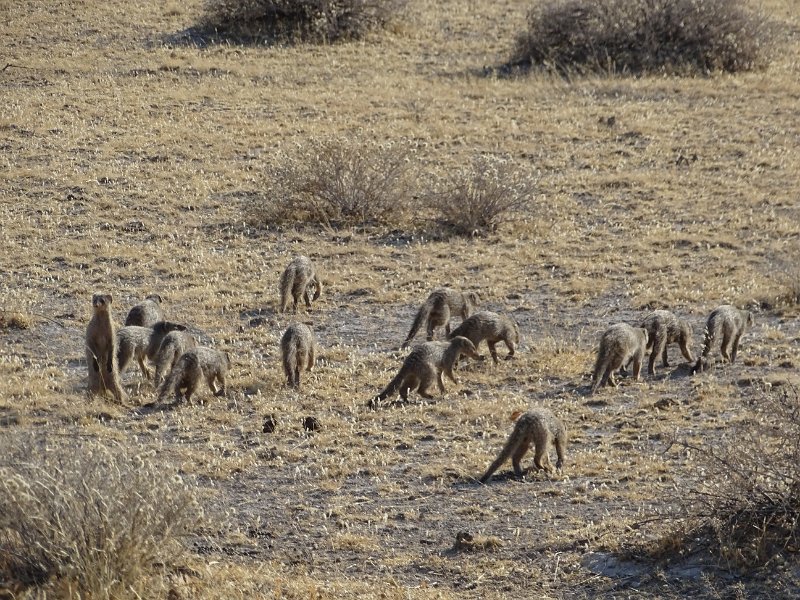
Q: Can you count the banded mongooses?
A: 14